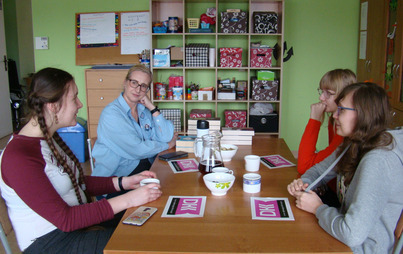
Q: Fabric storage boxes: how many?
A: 10